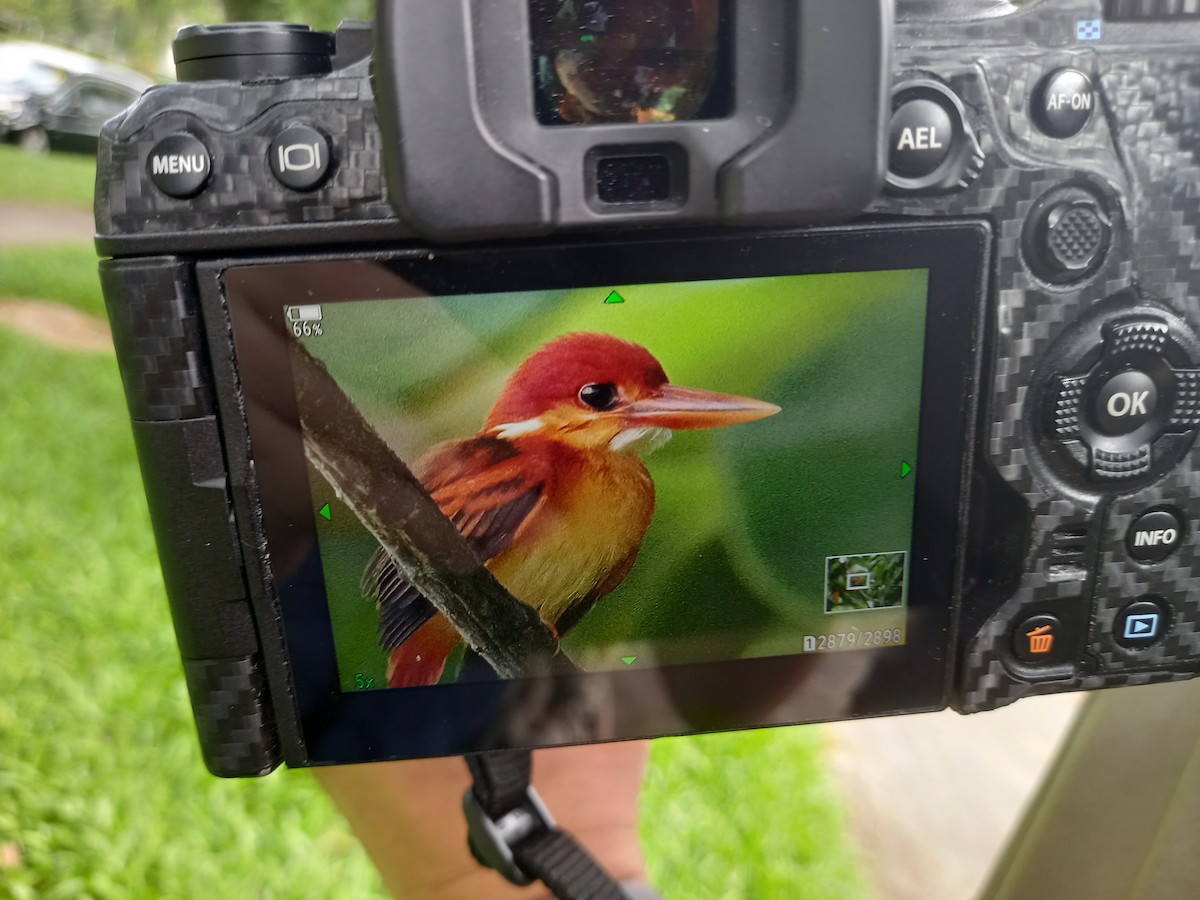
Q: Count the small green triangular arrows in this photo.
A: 4